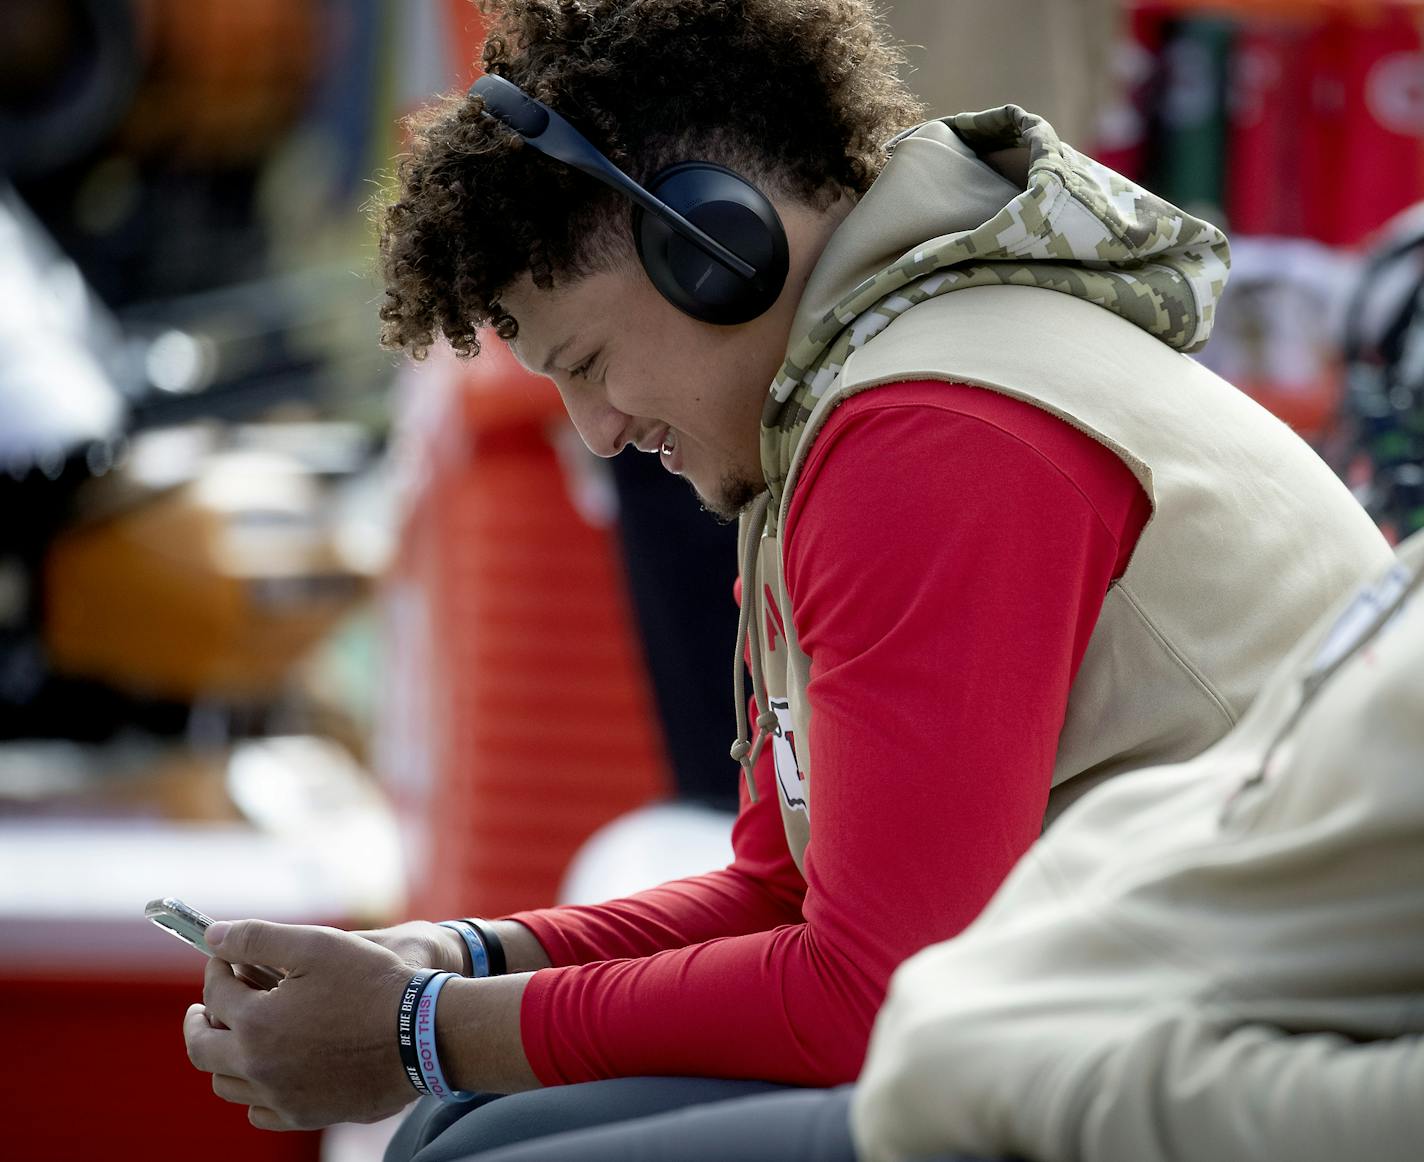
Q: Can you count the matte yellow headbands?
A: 0